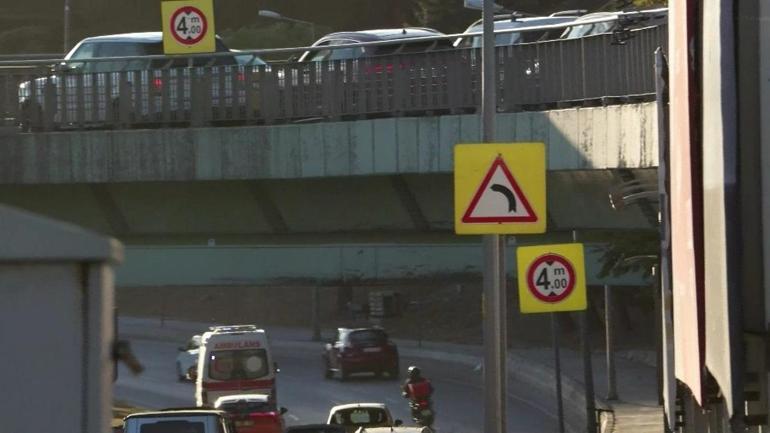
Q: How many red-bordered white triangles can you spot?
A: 1